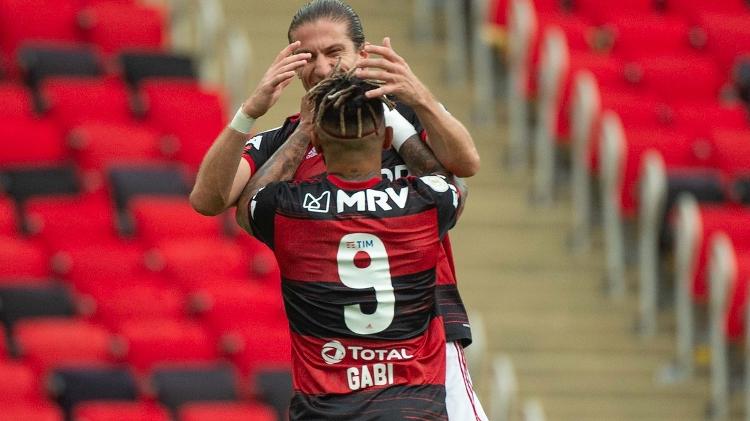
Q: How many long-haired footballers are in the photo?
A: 1